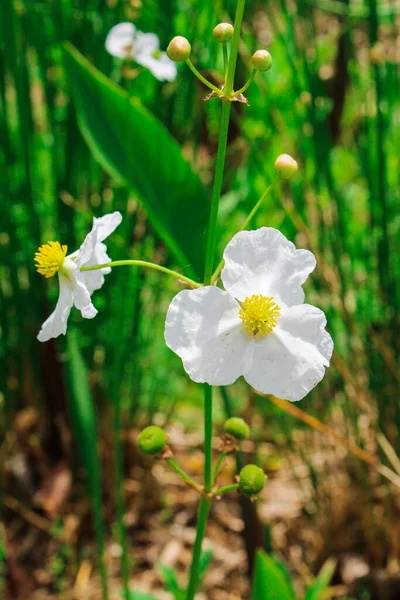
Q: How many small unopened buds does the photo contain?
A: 7